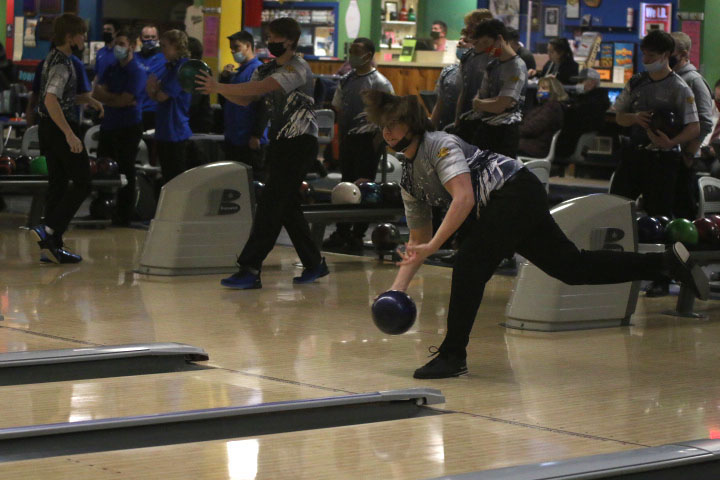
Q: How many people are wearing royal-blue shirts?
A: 6